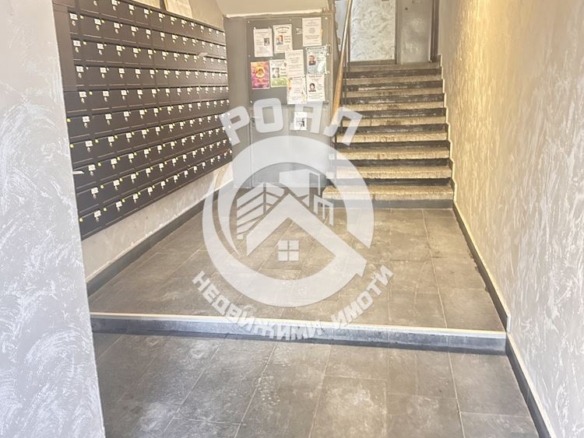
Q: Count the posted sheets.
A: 10